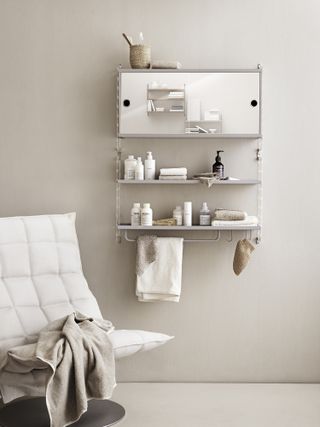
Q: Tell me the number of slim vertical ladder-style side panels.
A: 2